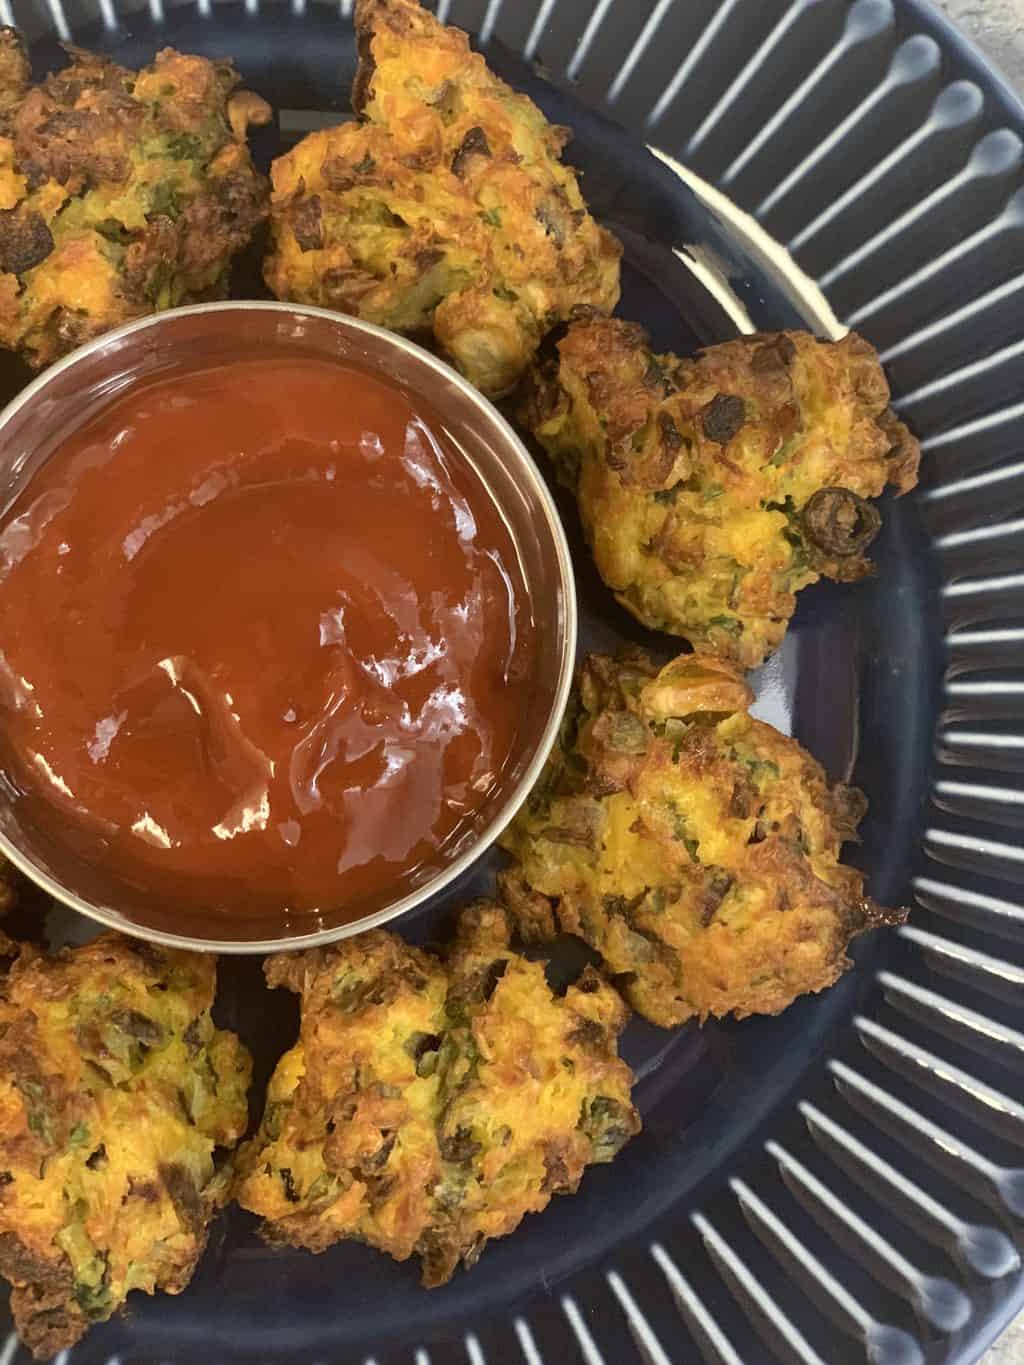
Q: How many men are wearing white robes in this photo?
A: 0